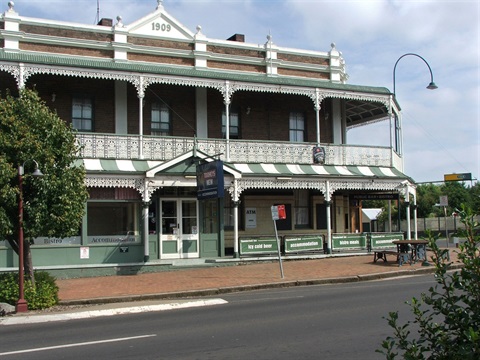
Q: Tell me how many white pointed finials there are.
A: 6